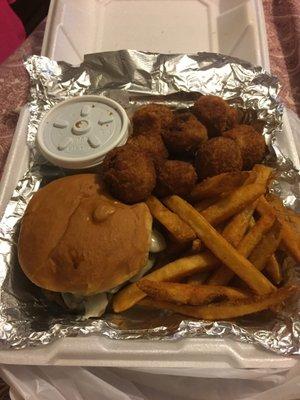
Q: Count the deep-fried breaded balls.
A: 8